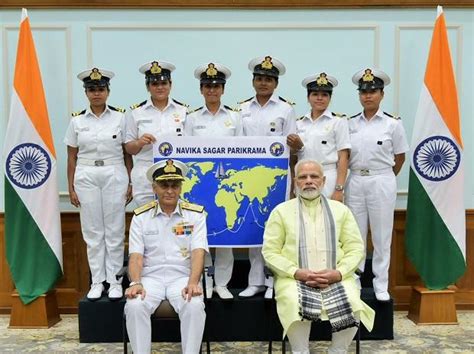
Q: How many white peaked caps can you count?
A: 7